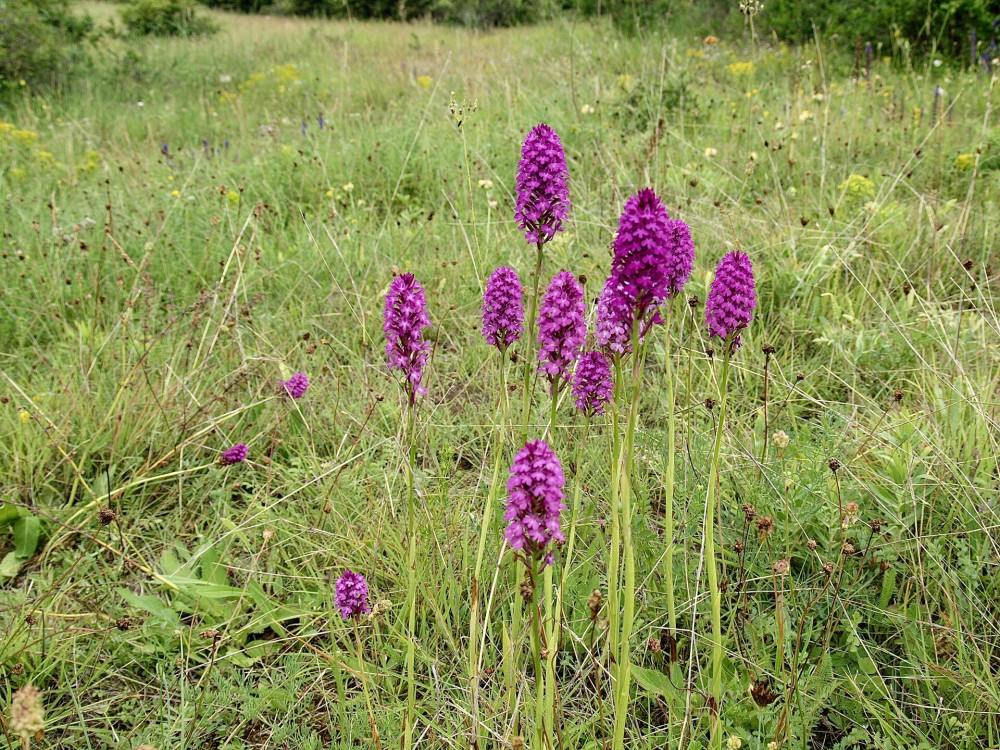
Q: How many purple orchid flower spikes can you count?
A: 13